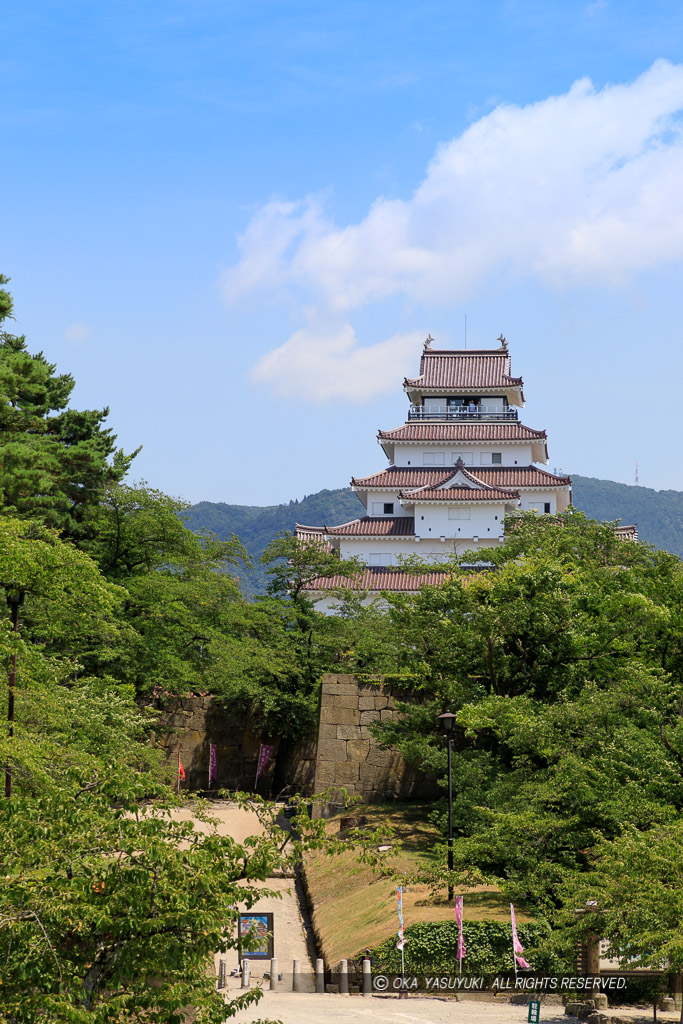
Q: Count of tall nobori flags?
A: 6